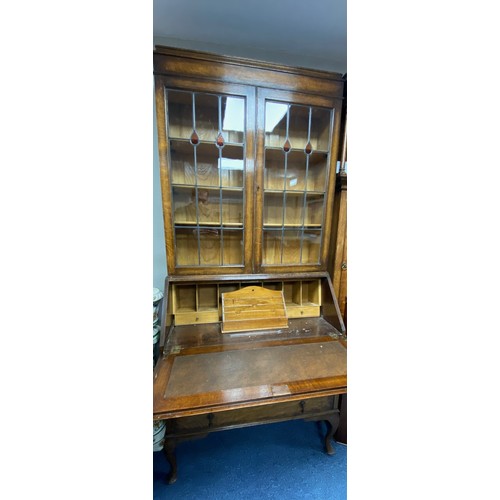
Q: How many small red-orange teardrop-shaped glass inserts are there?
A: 4